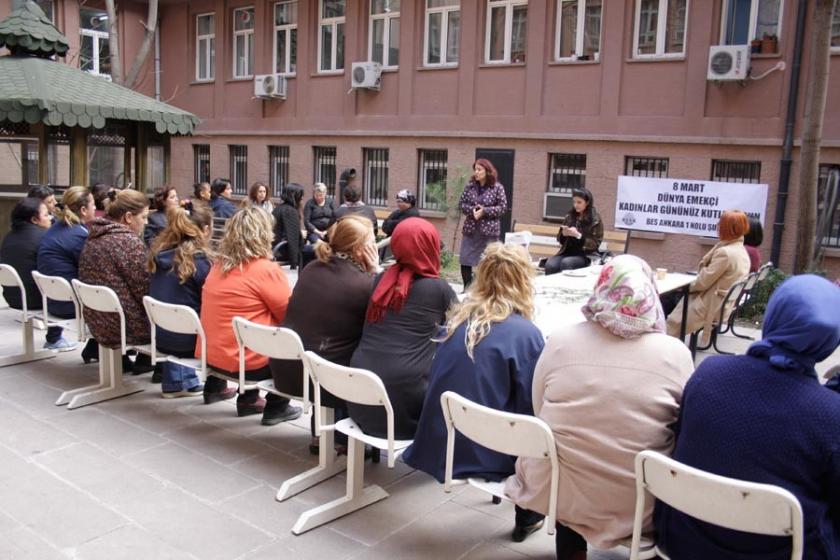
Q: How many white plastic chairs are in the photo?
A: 8